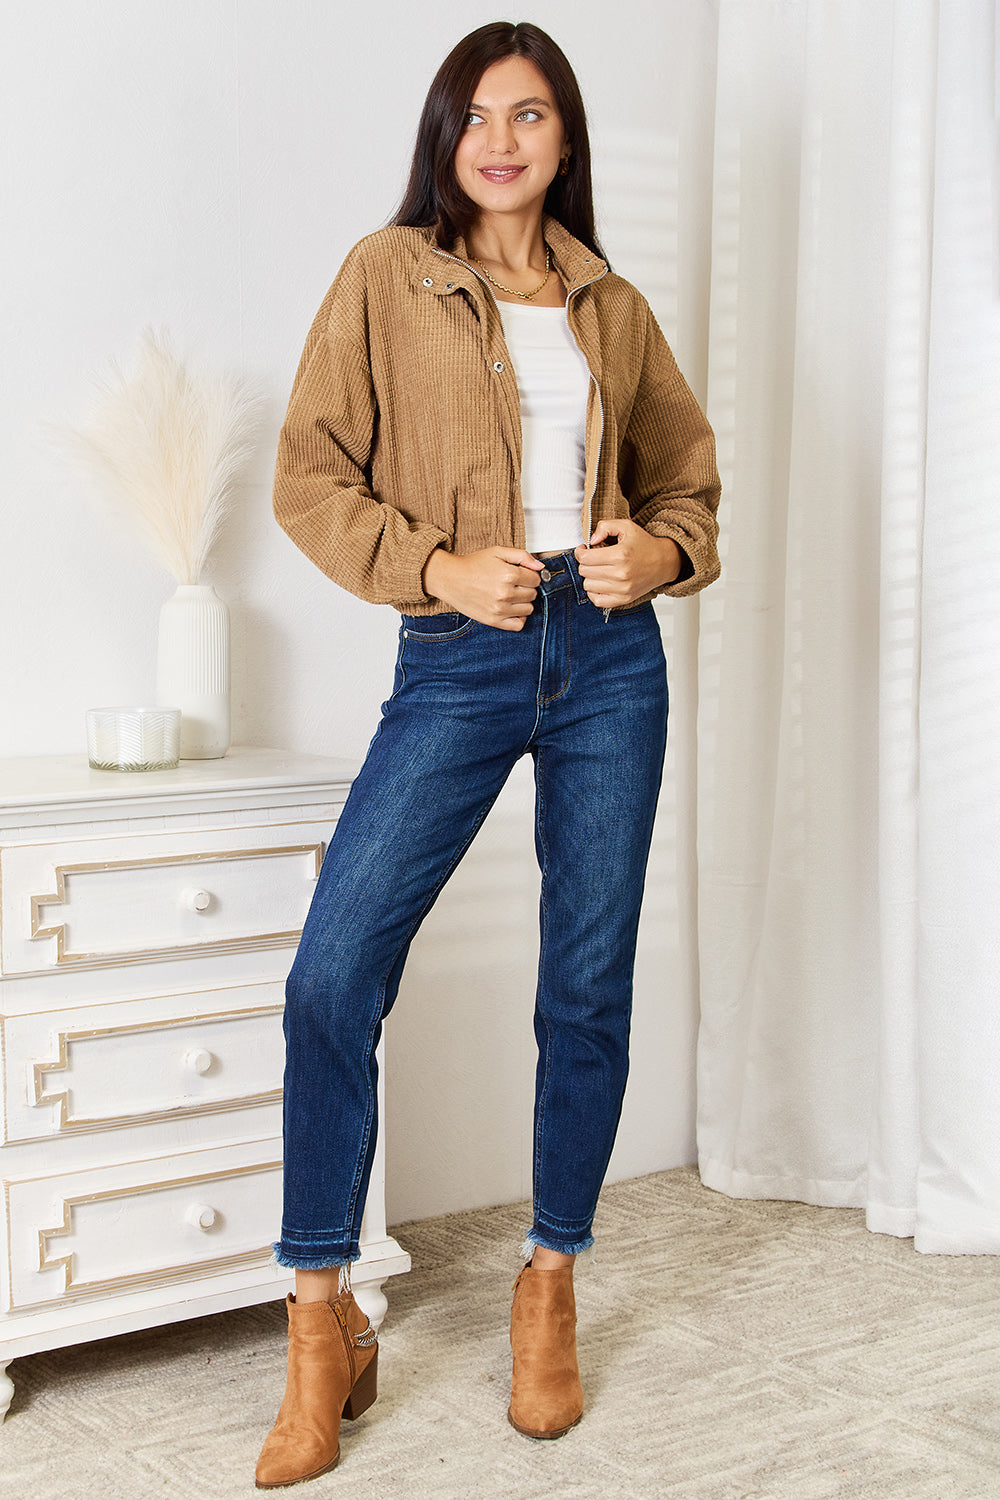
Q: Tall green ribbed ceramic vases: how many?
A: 0